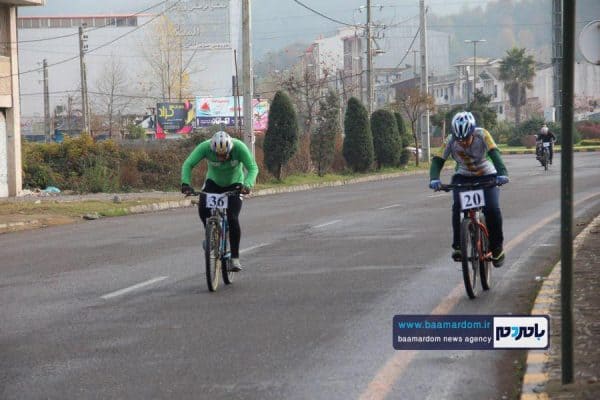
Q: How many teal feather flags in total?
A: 0